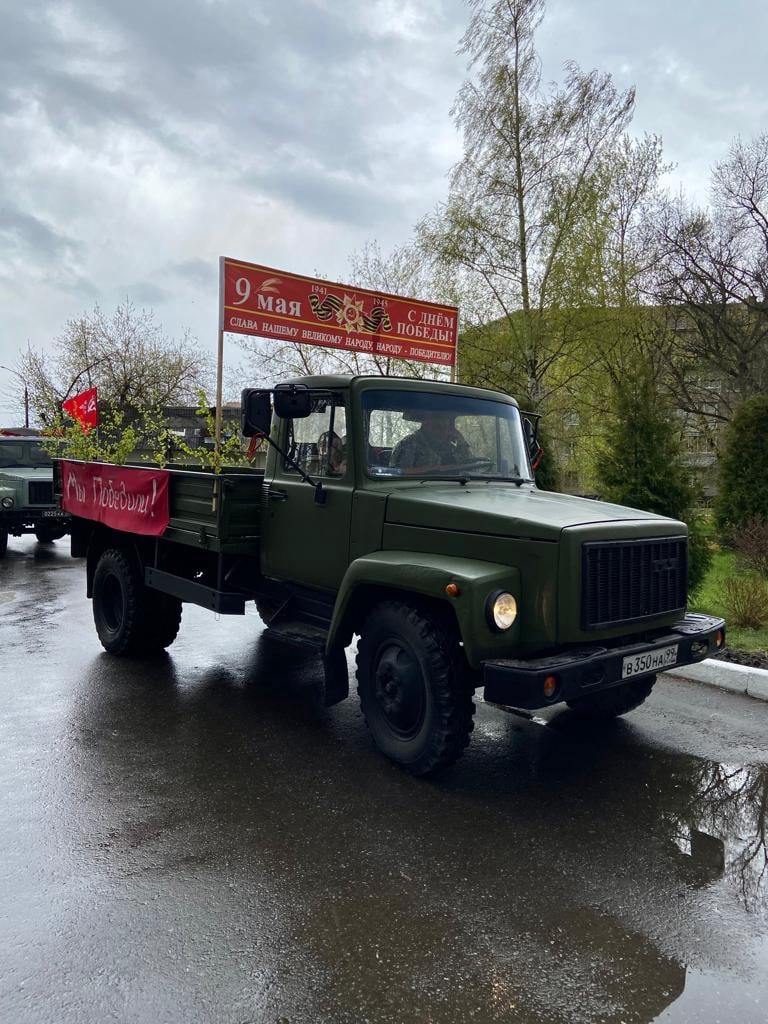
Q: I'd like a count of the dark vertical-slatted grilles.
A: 2